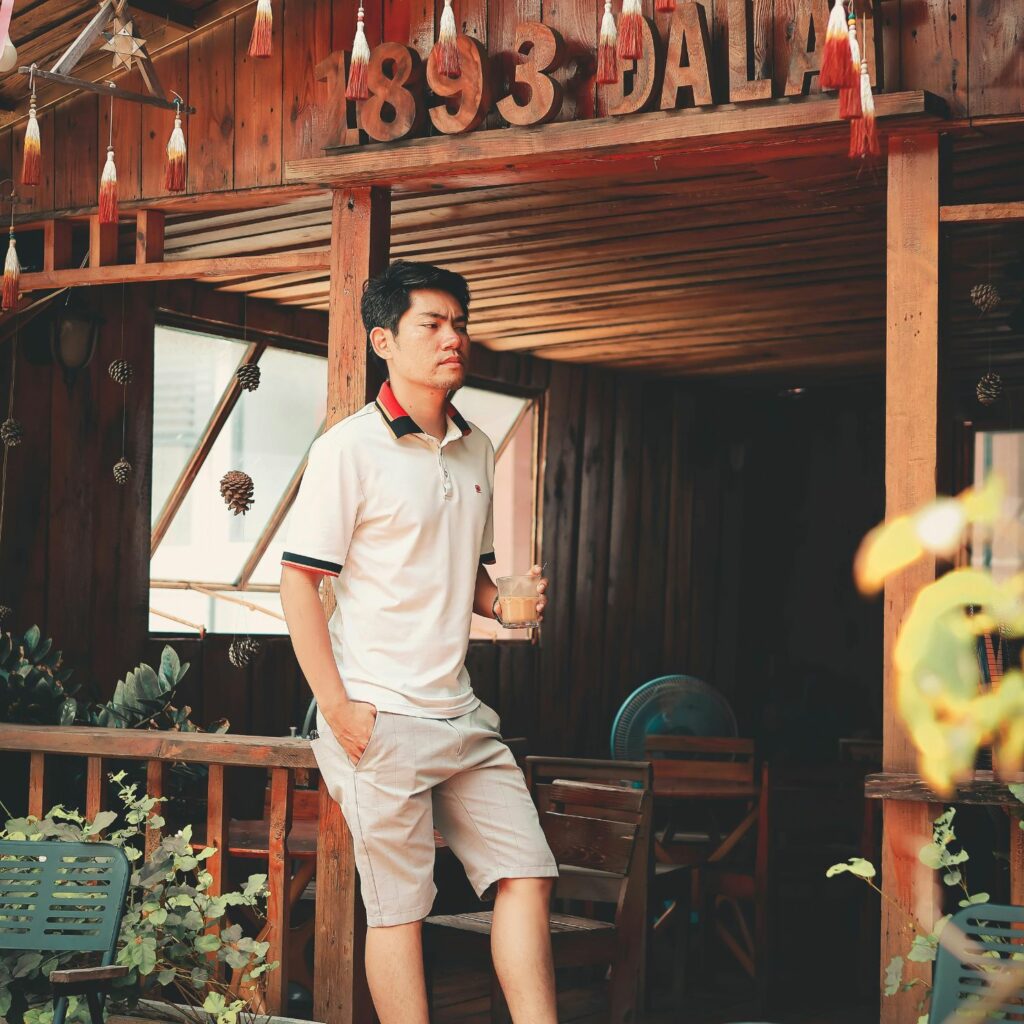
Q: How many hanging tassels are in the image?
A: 13